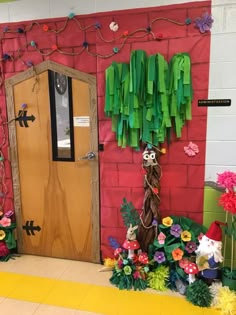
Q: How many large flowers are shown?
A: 2